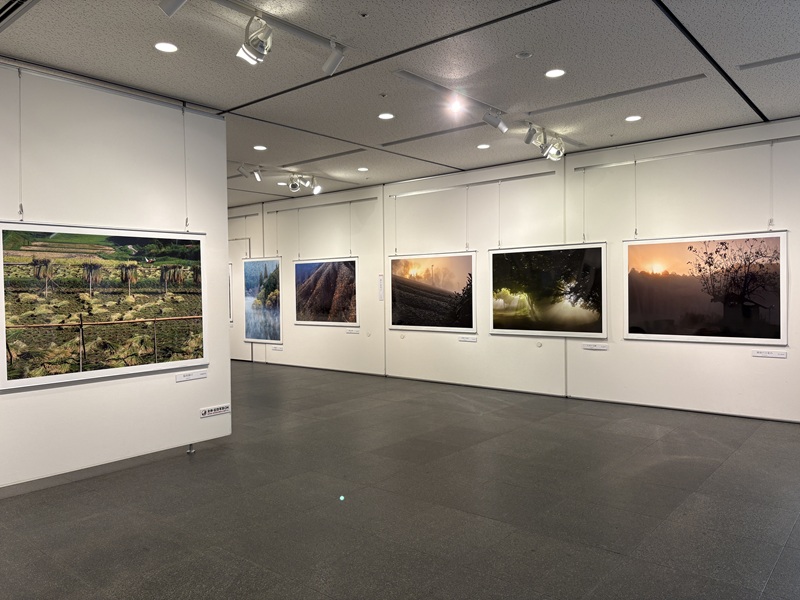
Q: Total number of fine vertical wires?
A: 12